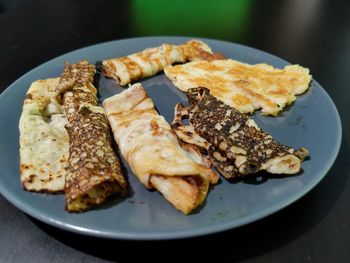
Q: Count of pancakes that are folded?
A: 5